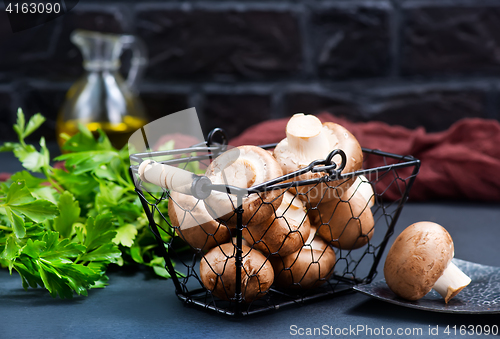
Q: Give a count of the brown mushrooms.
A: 8